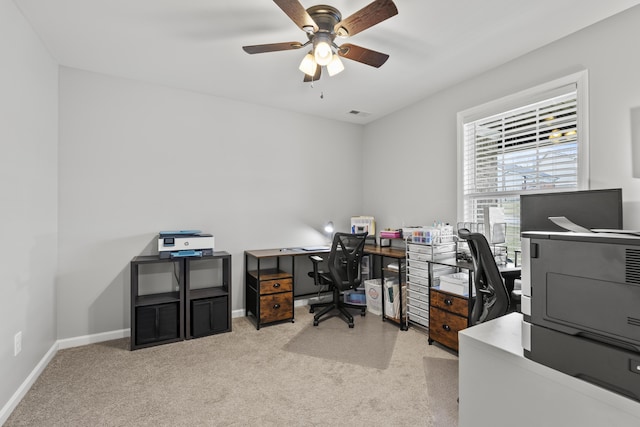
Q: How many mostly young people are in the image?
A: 0